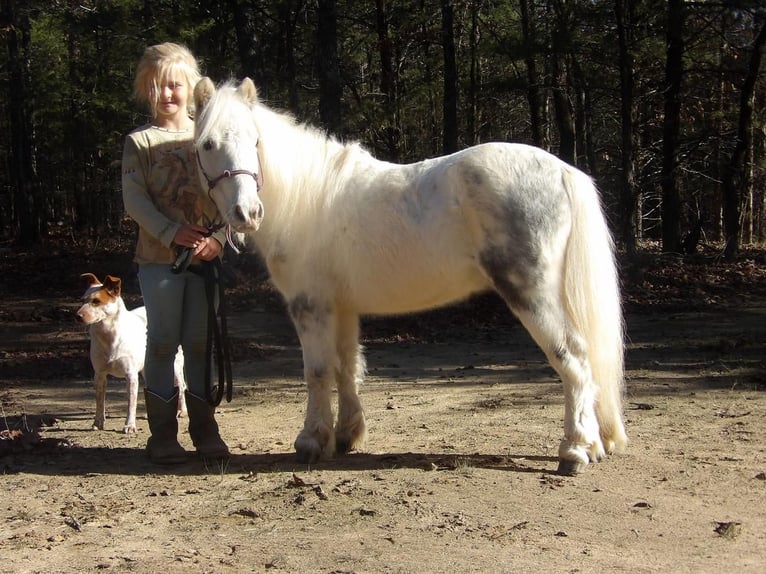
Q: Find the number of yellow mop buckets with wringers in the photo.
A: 0